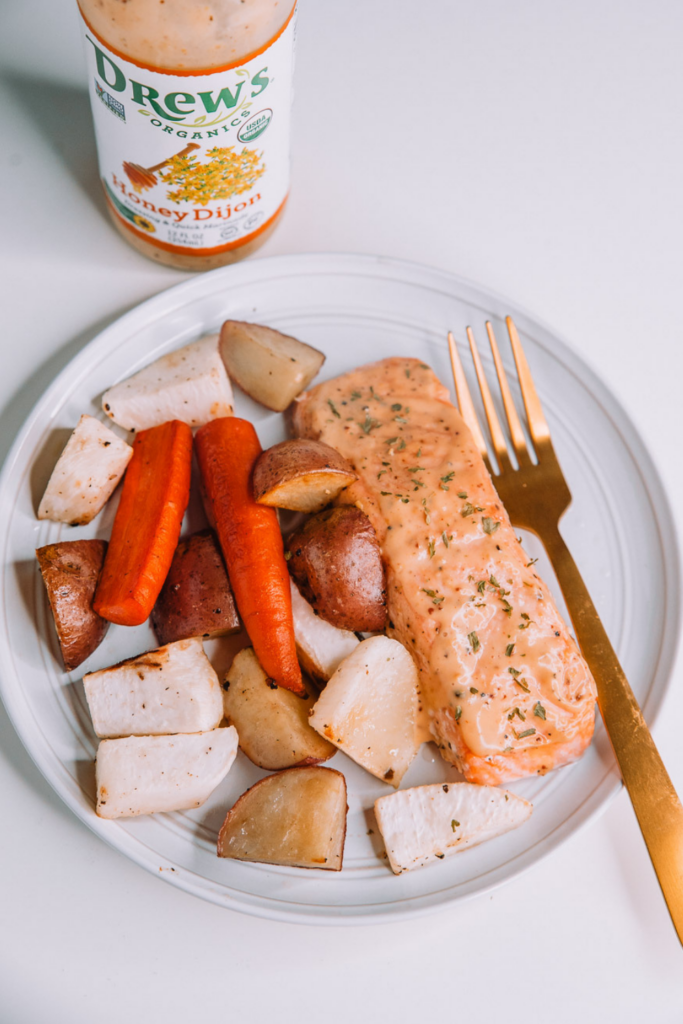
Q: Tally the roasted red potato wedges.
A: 7